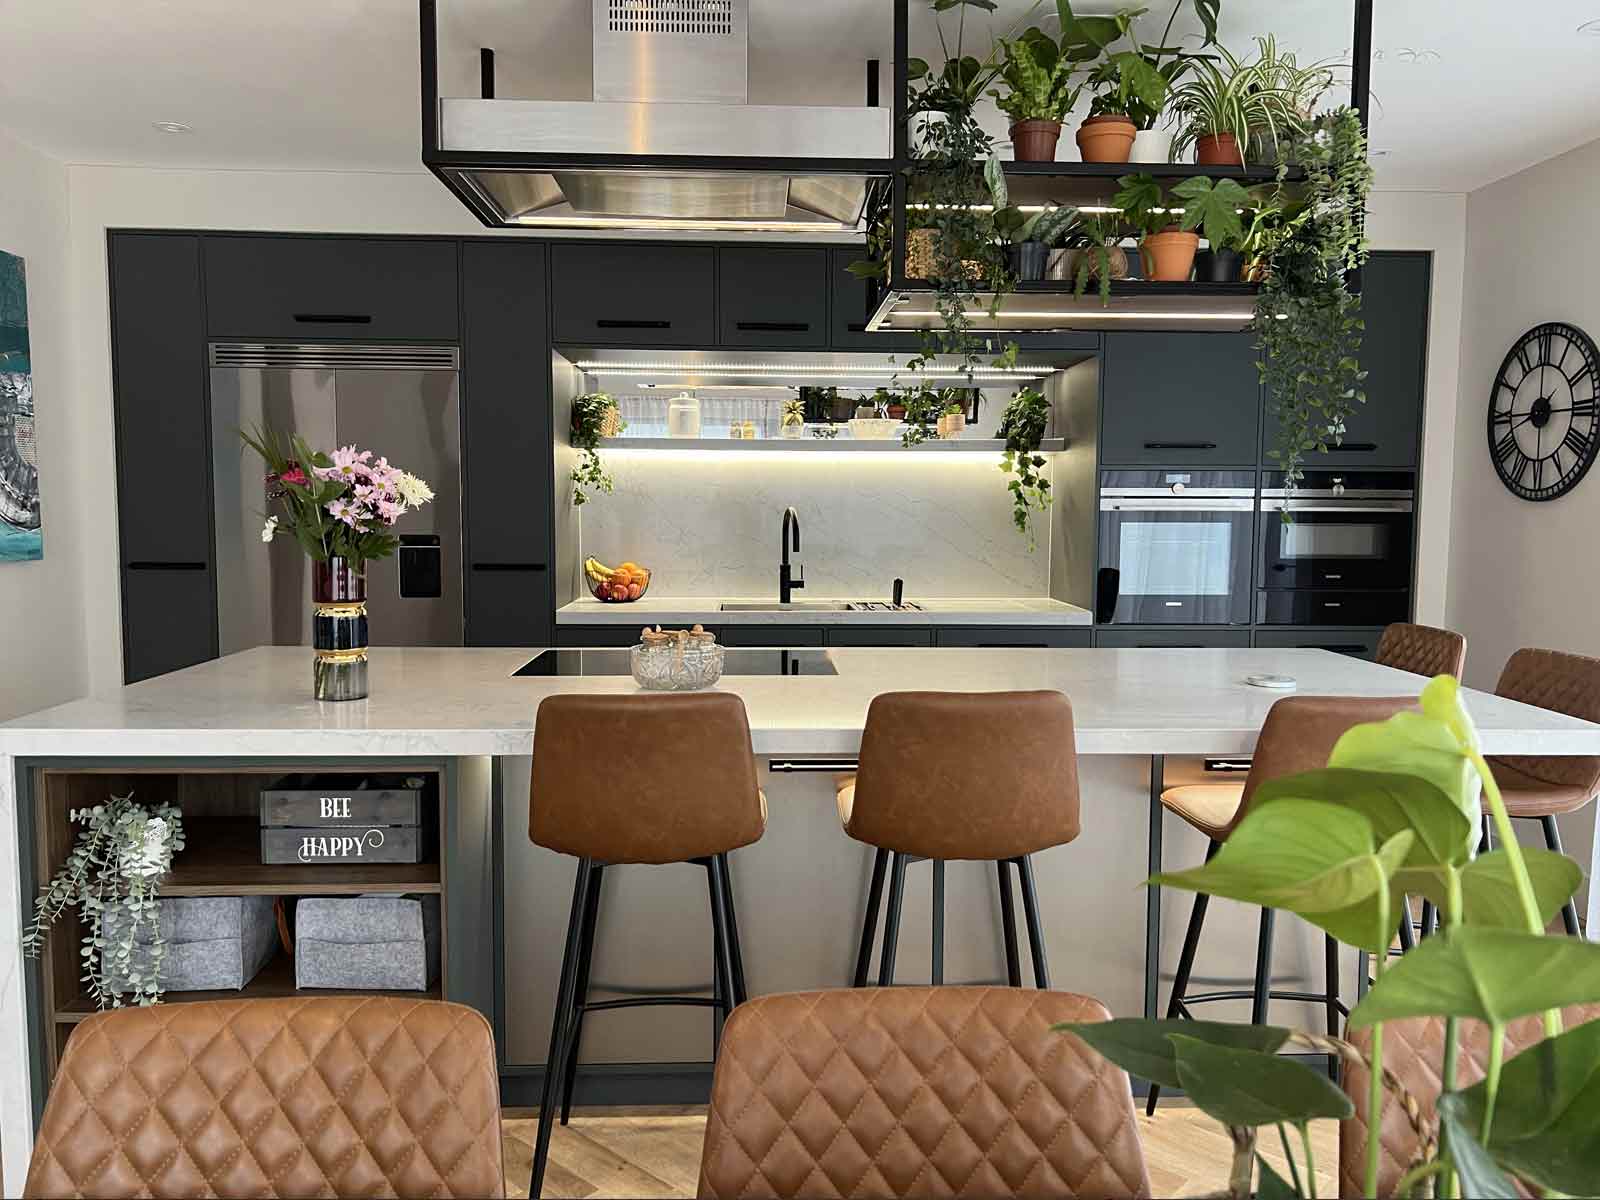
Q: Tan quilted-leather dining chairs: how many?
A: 3